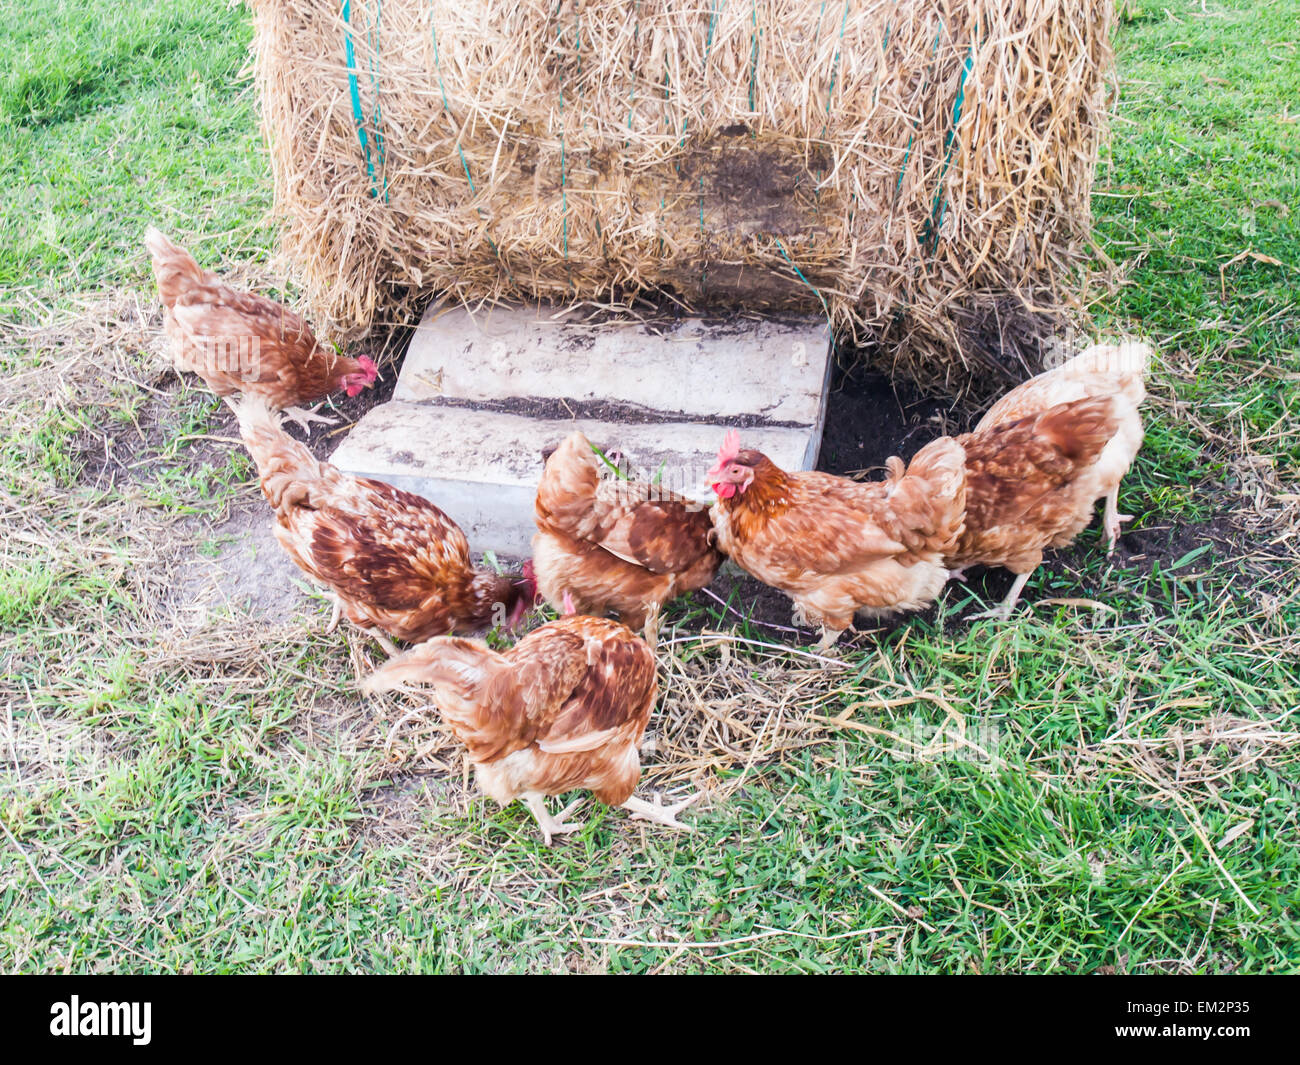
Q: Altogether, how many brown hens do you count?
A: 6